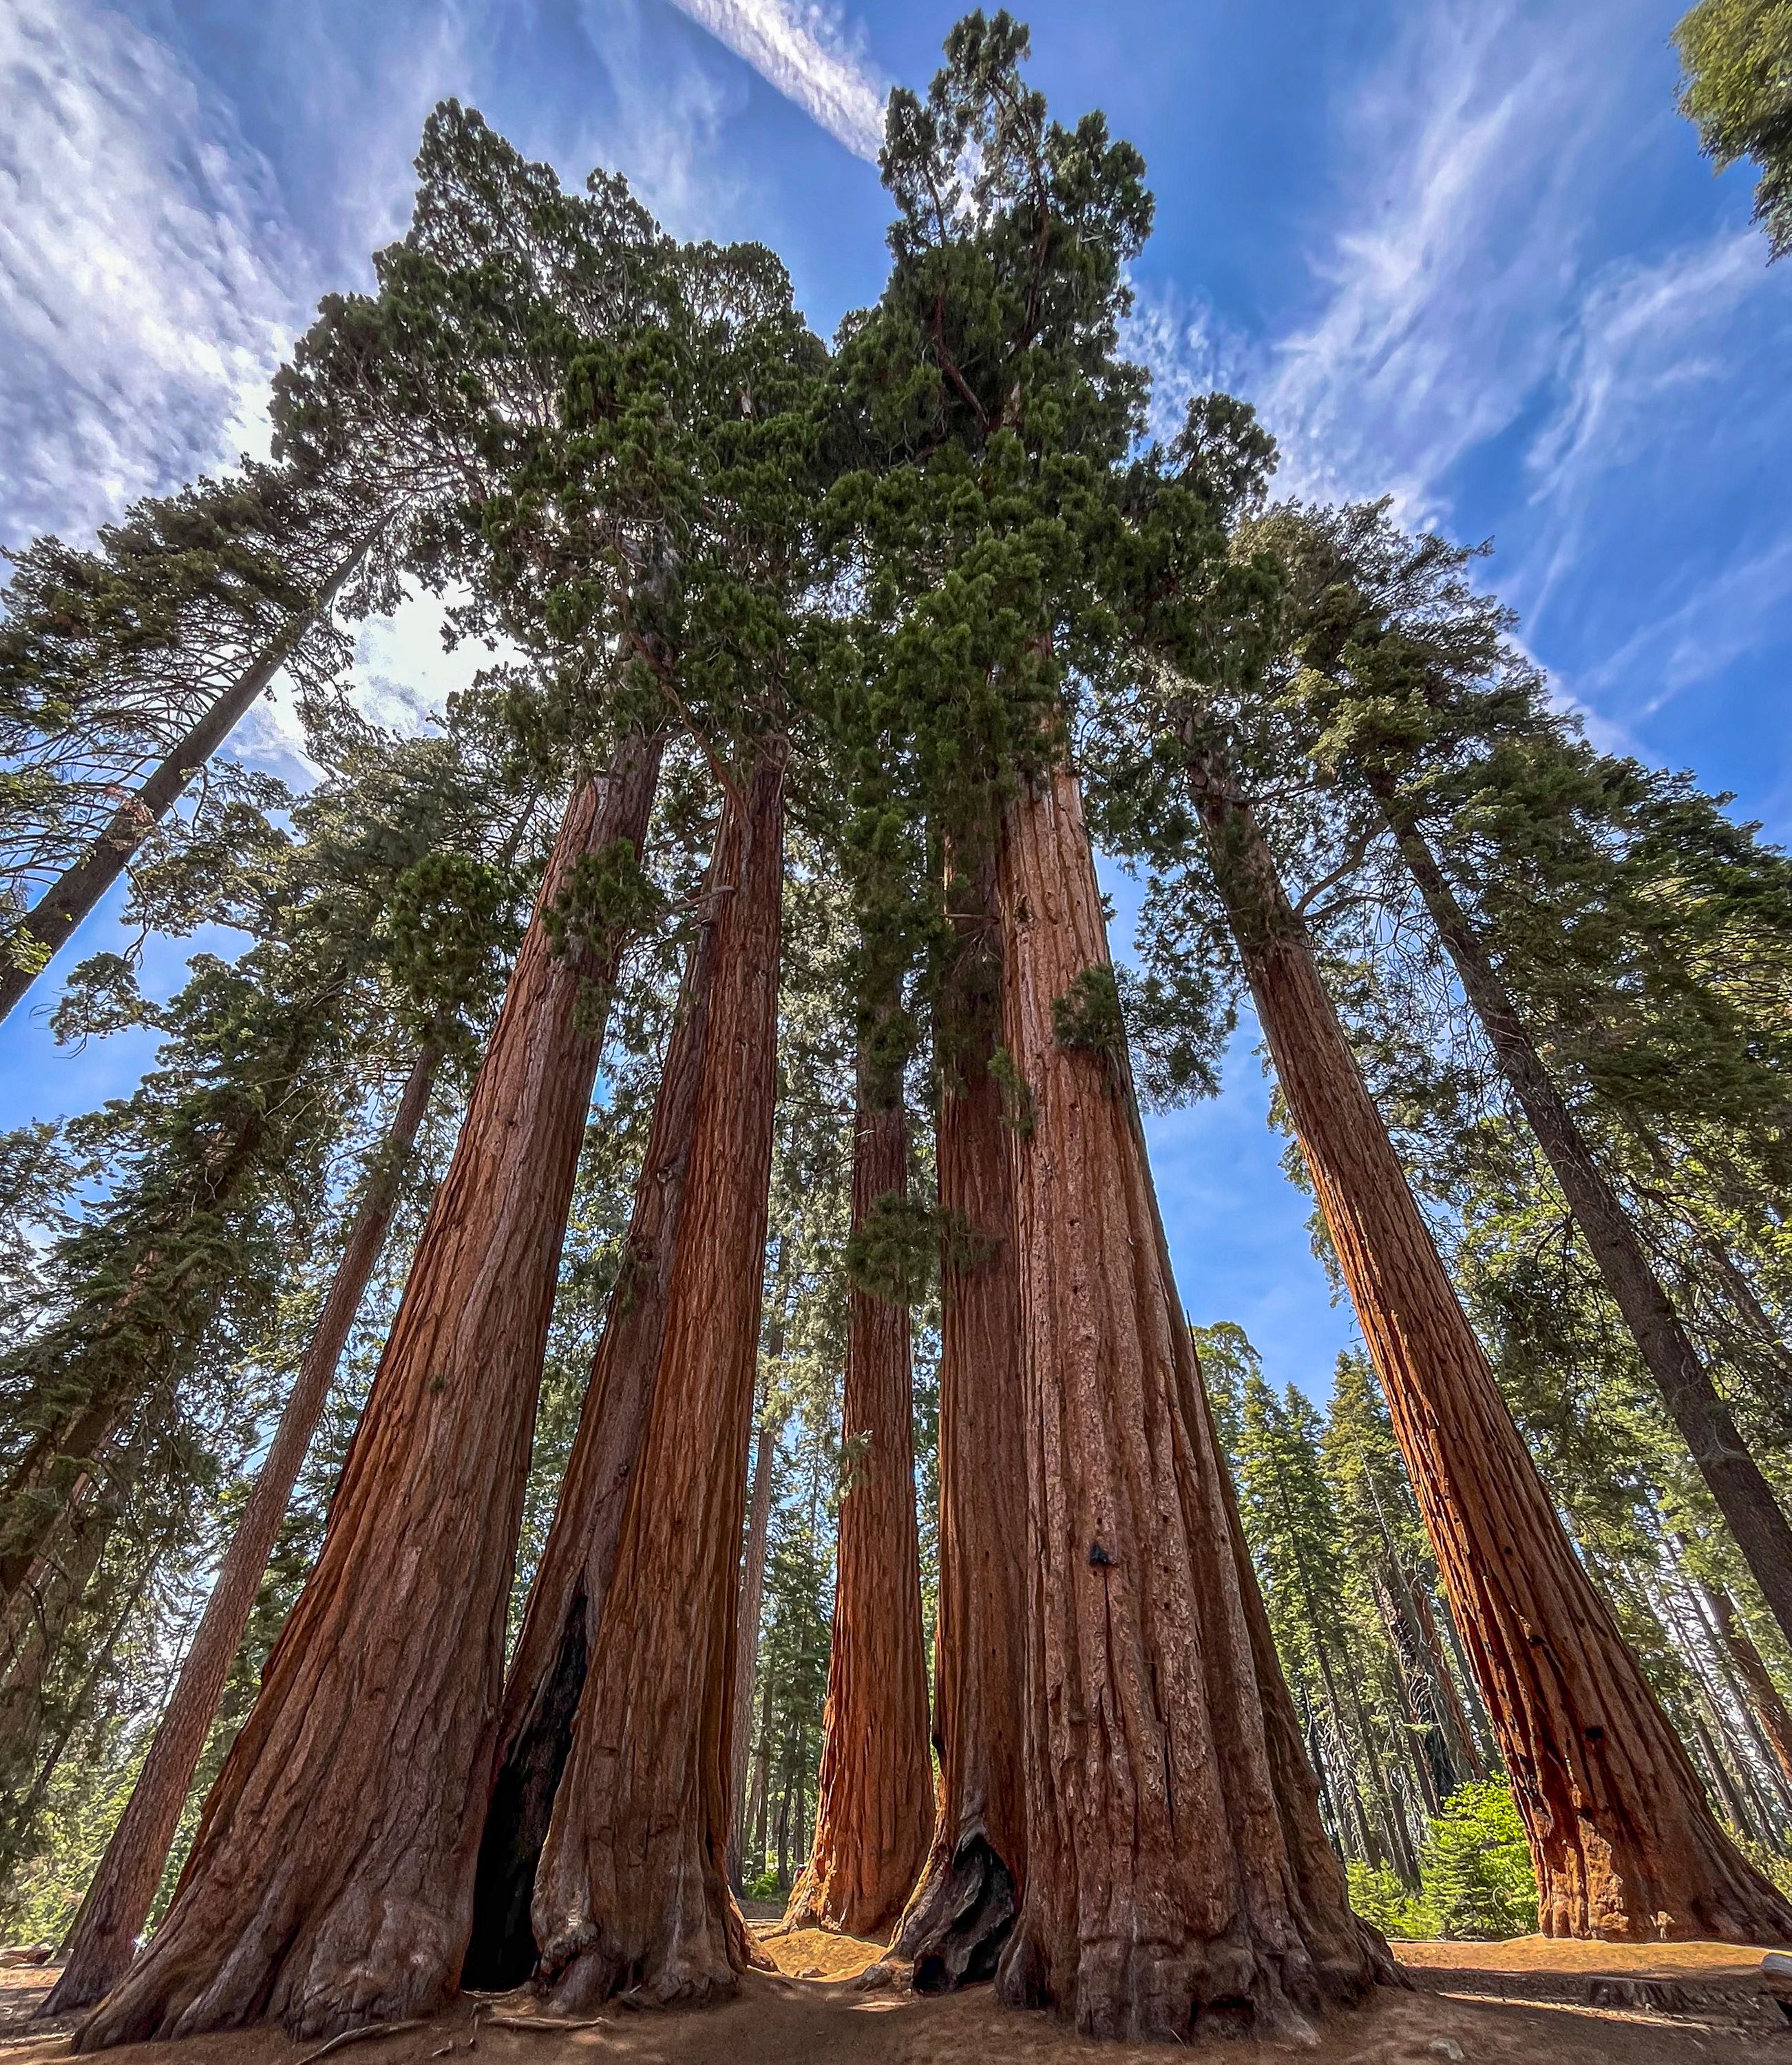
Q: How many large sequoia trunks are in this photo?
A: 7